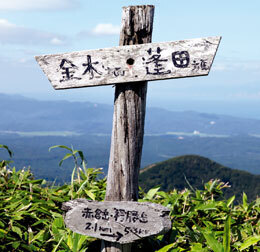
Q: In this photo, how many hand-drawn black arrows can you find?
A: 1